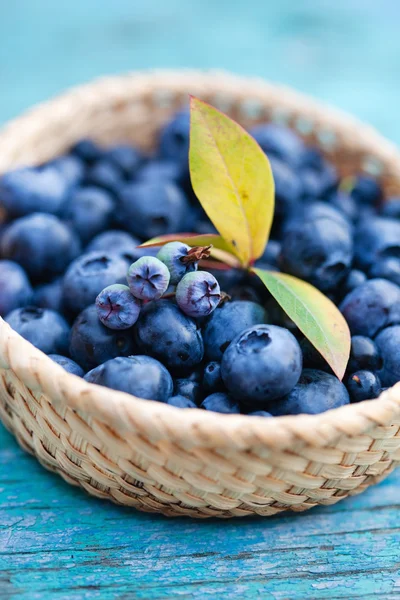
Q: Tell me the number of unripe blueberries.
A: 4